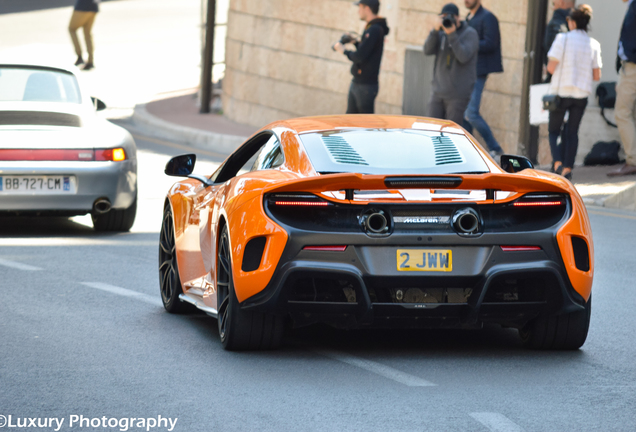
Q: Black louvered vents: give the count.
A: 2